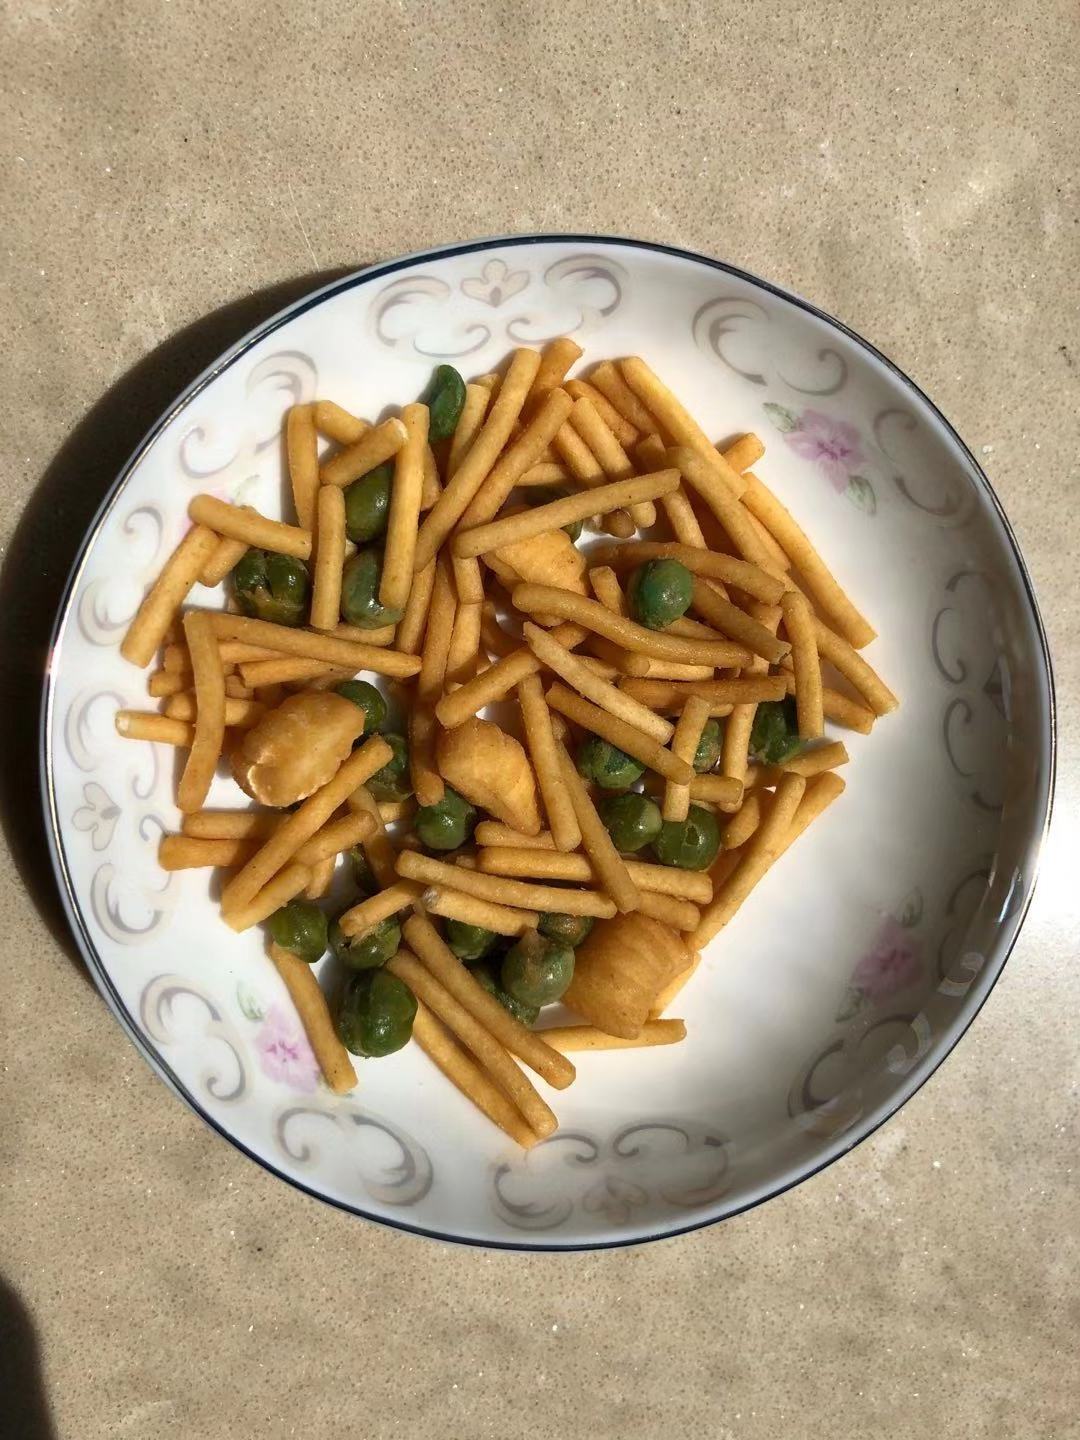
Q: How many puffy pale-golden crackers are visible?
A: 4